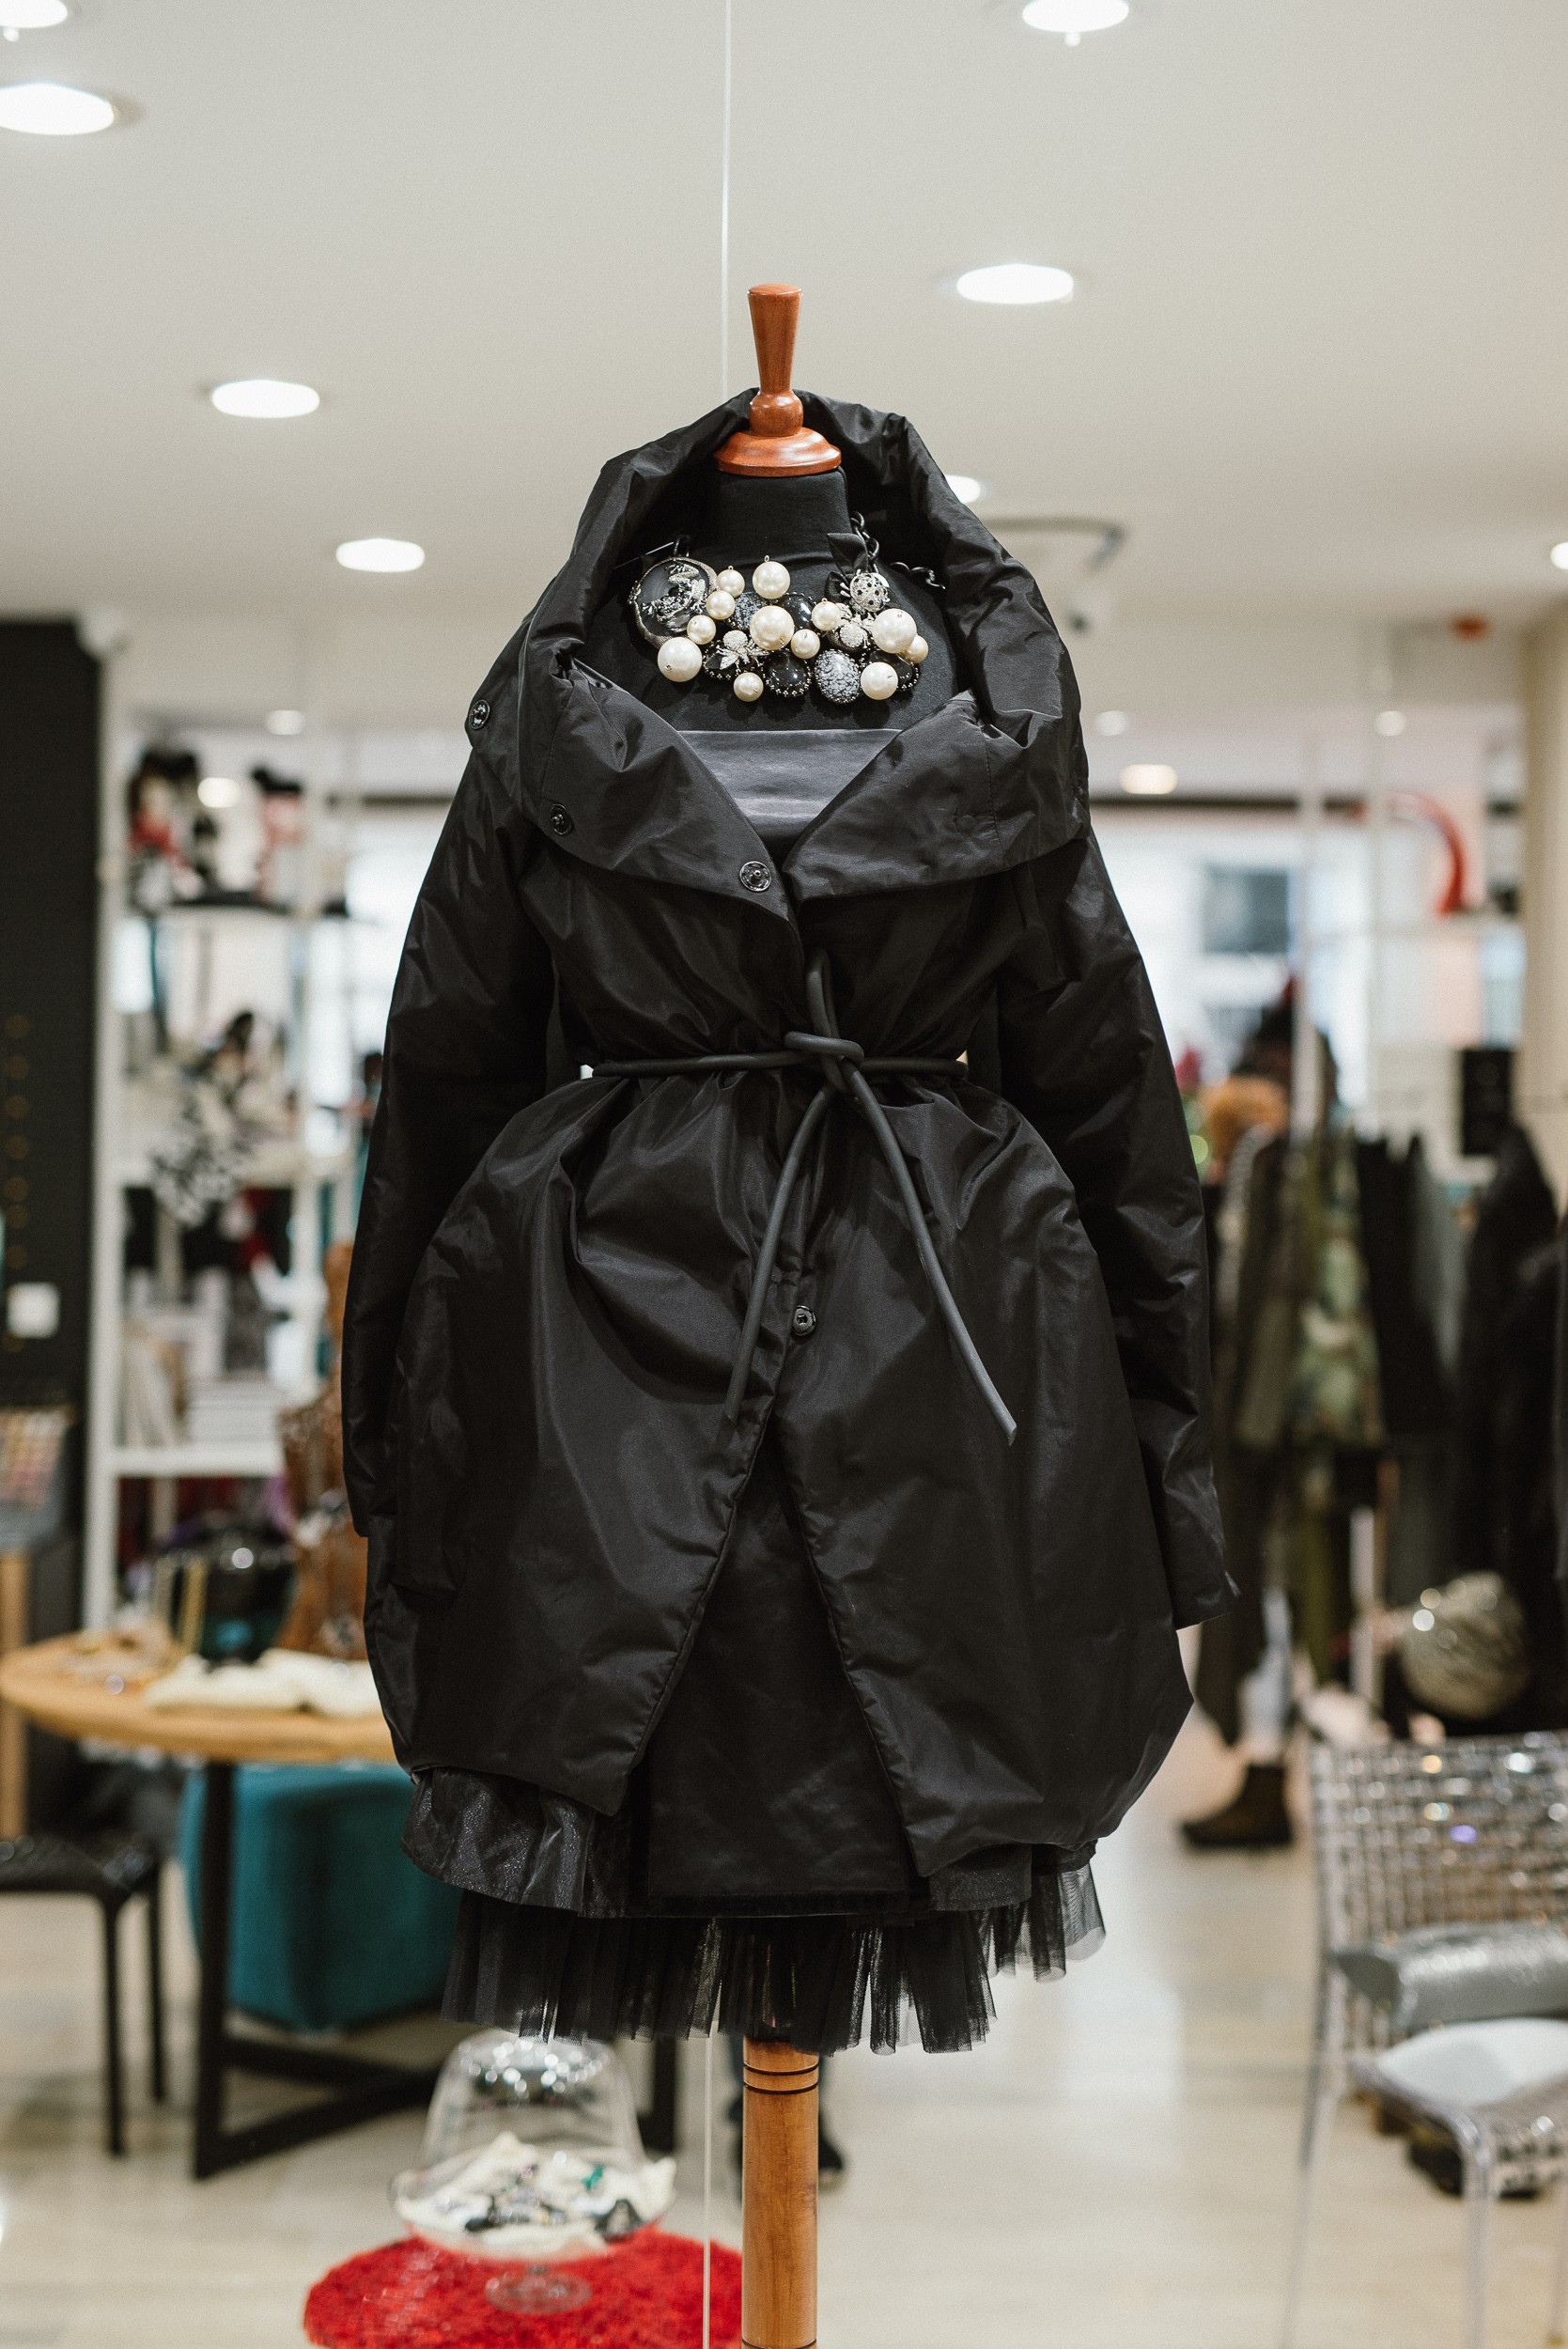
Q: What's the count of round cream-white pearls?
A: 12